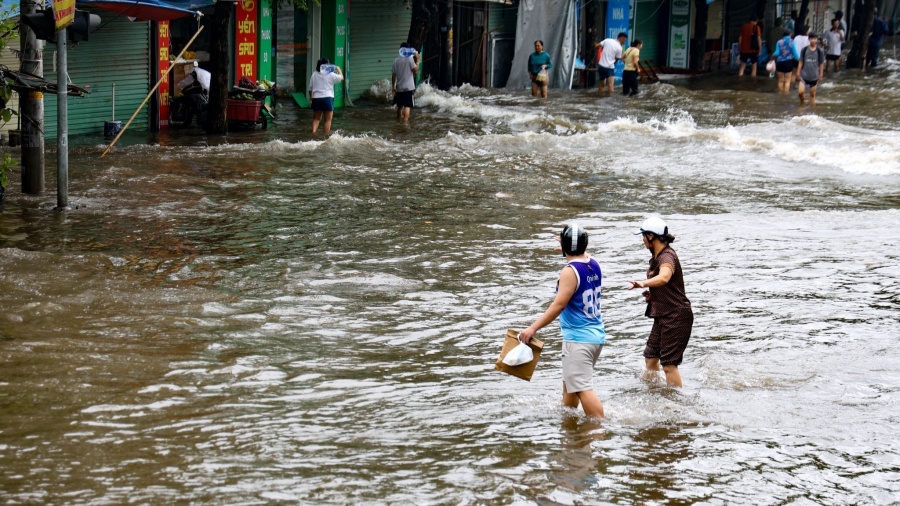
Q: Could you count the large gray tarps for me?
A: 1